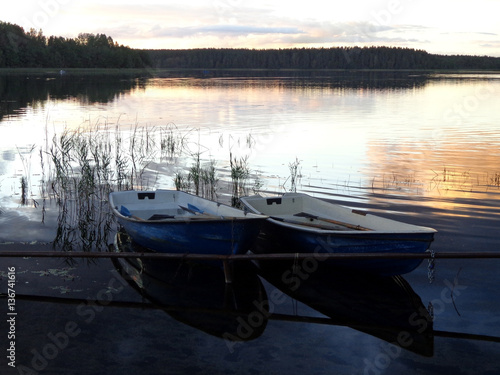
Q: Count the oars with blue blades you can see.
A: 2